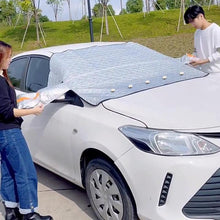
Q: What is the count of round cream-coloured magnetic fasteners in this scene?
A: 5